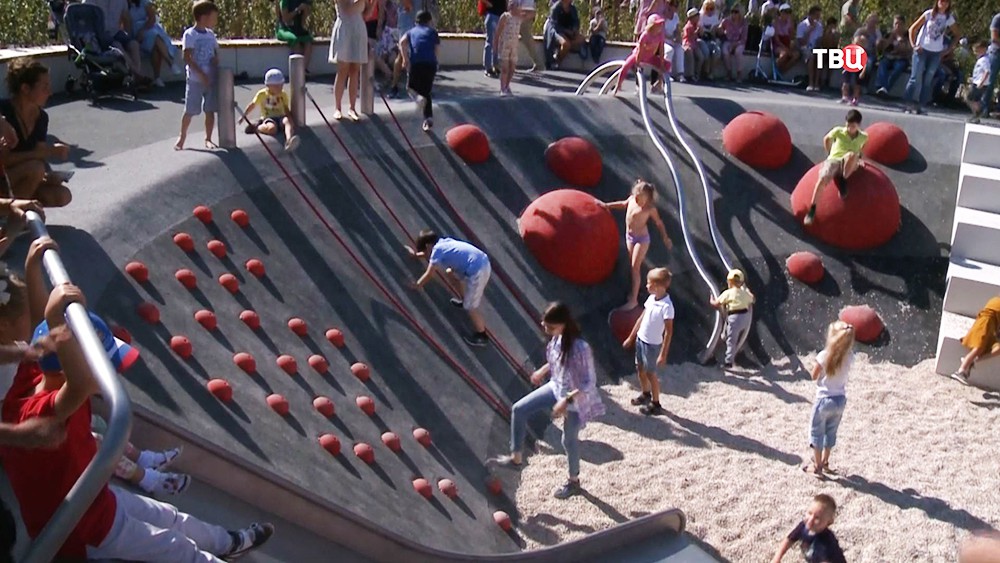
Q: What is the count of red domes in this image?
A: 9